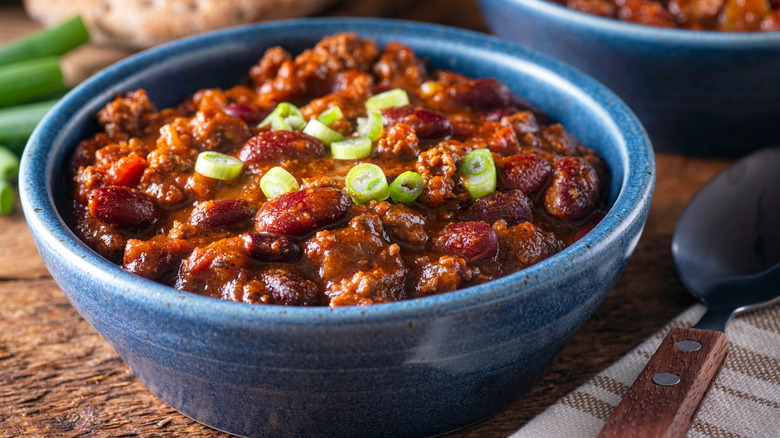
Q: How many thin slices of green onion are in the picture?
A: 11